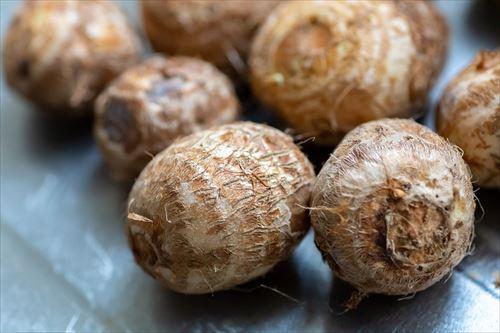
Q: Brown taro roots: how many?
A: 7